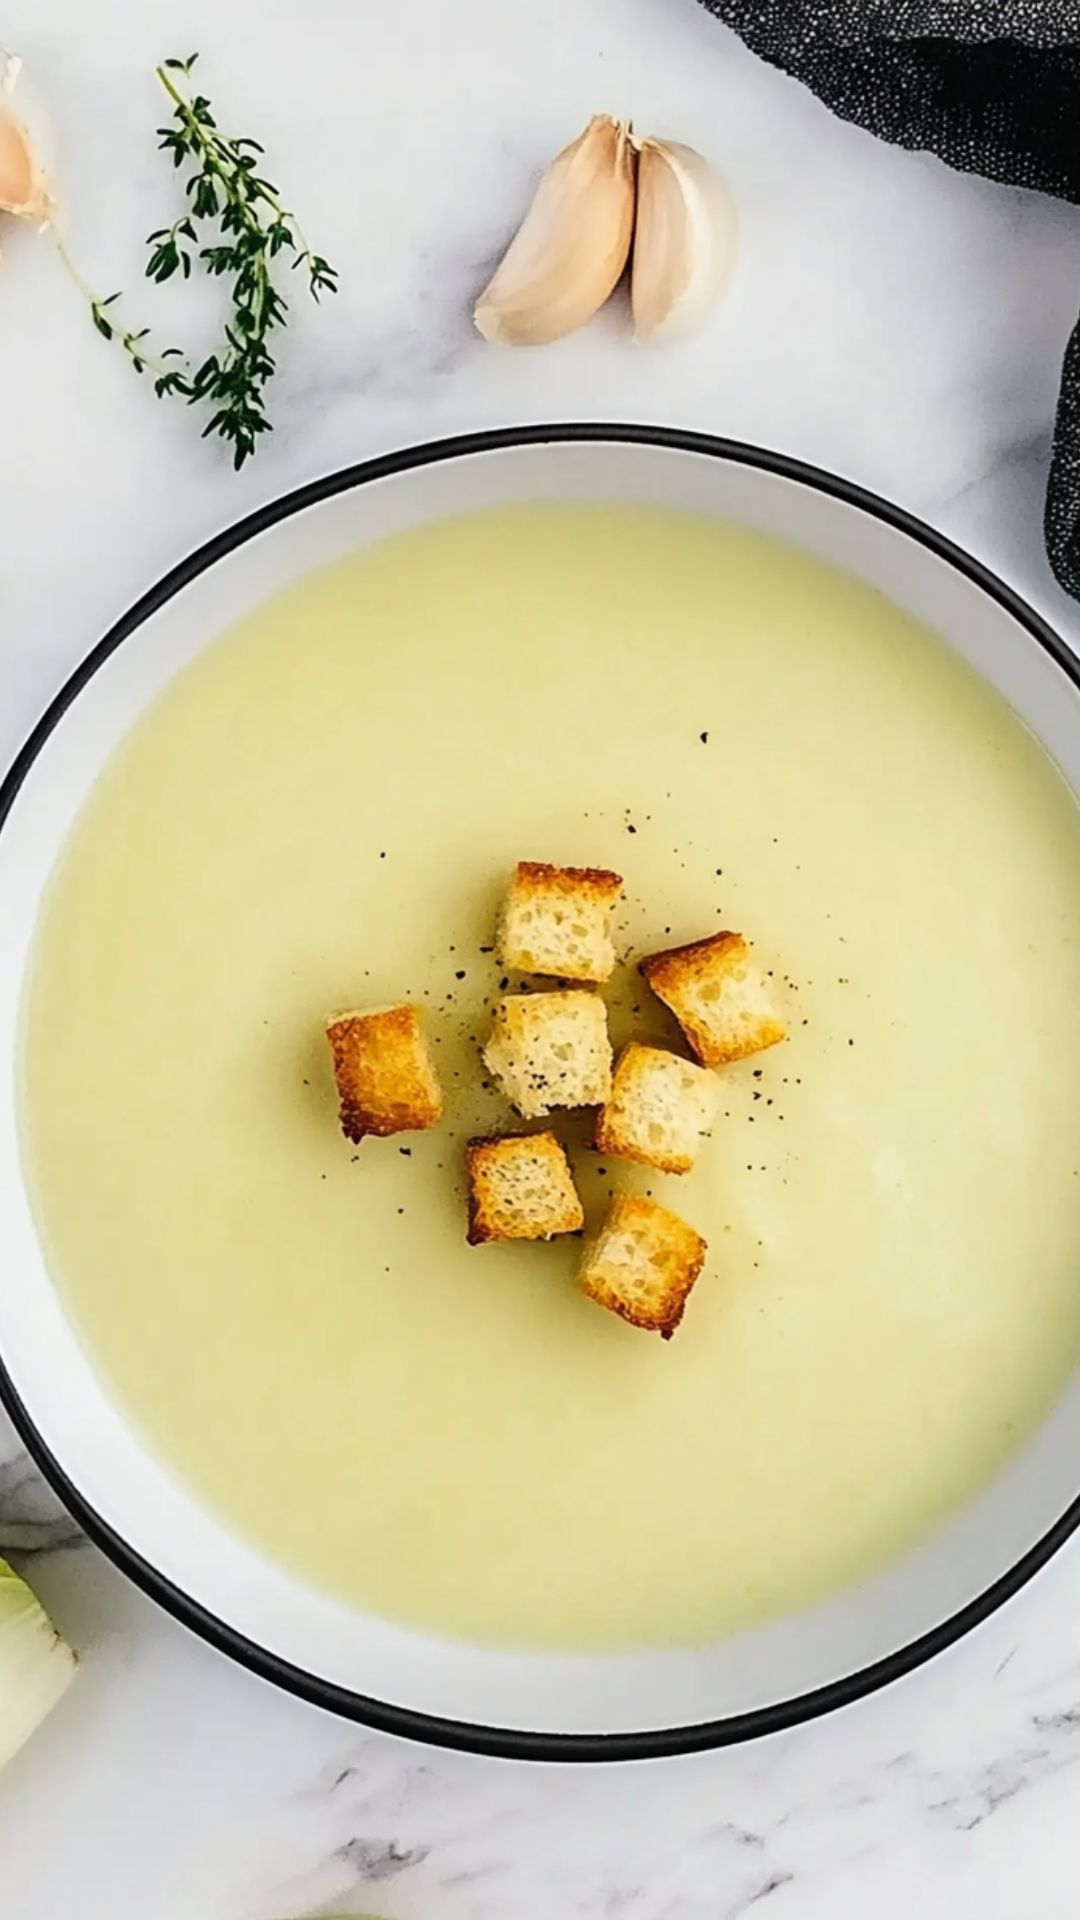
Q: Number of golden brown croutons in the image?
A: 7